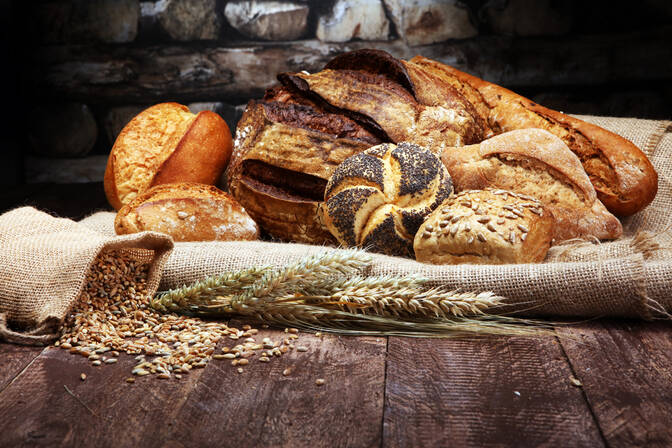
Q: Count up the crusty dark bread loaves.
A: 1